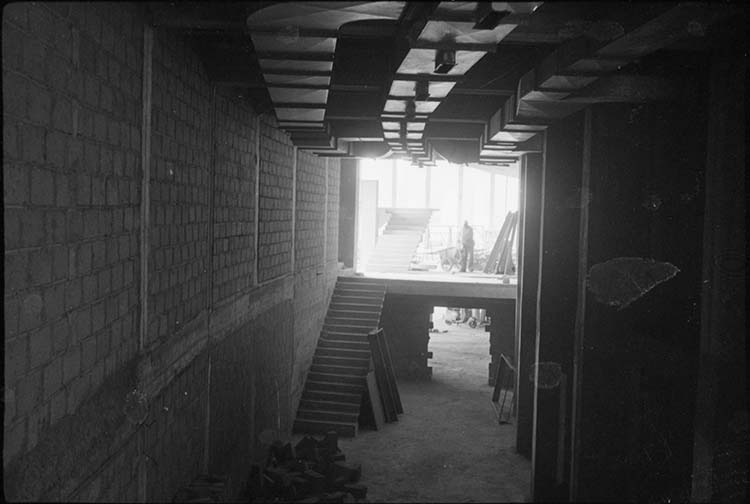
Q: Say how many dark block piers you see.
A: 2